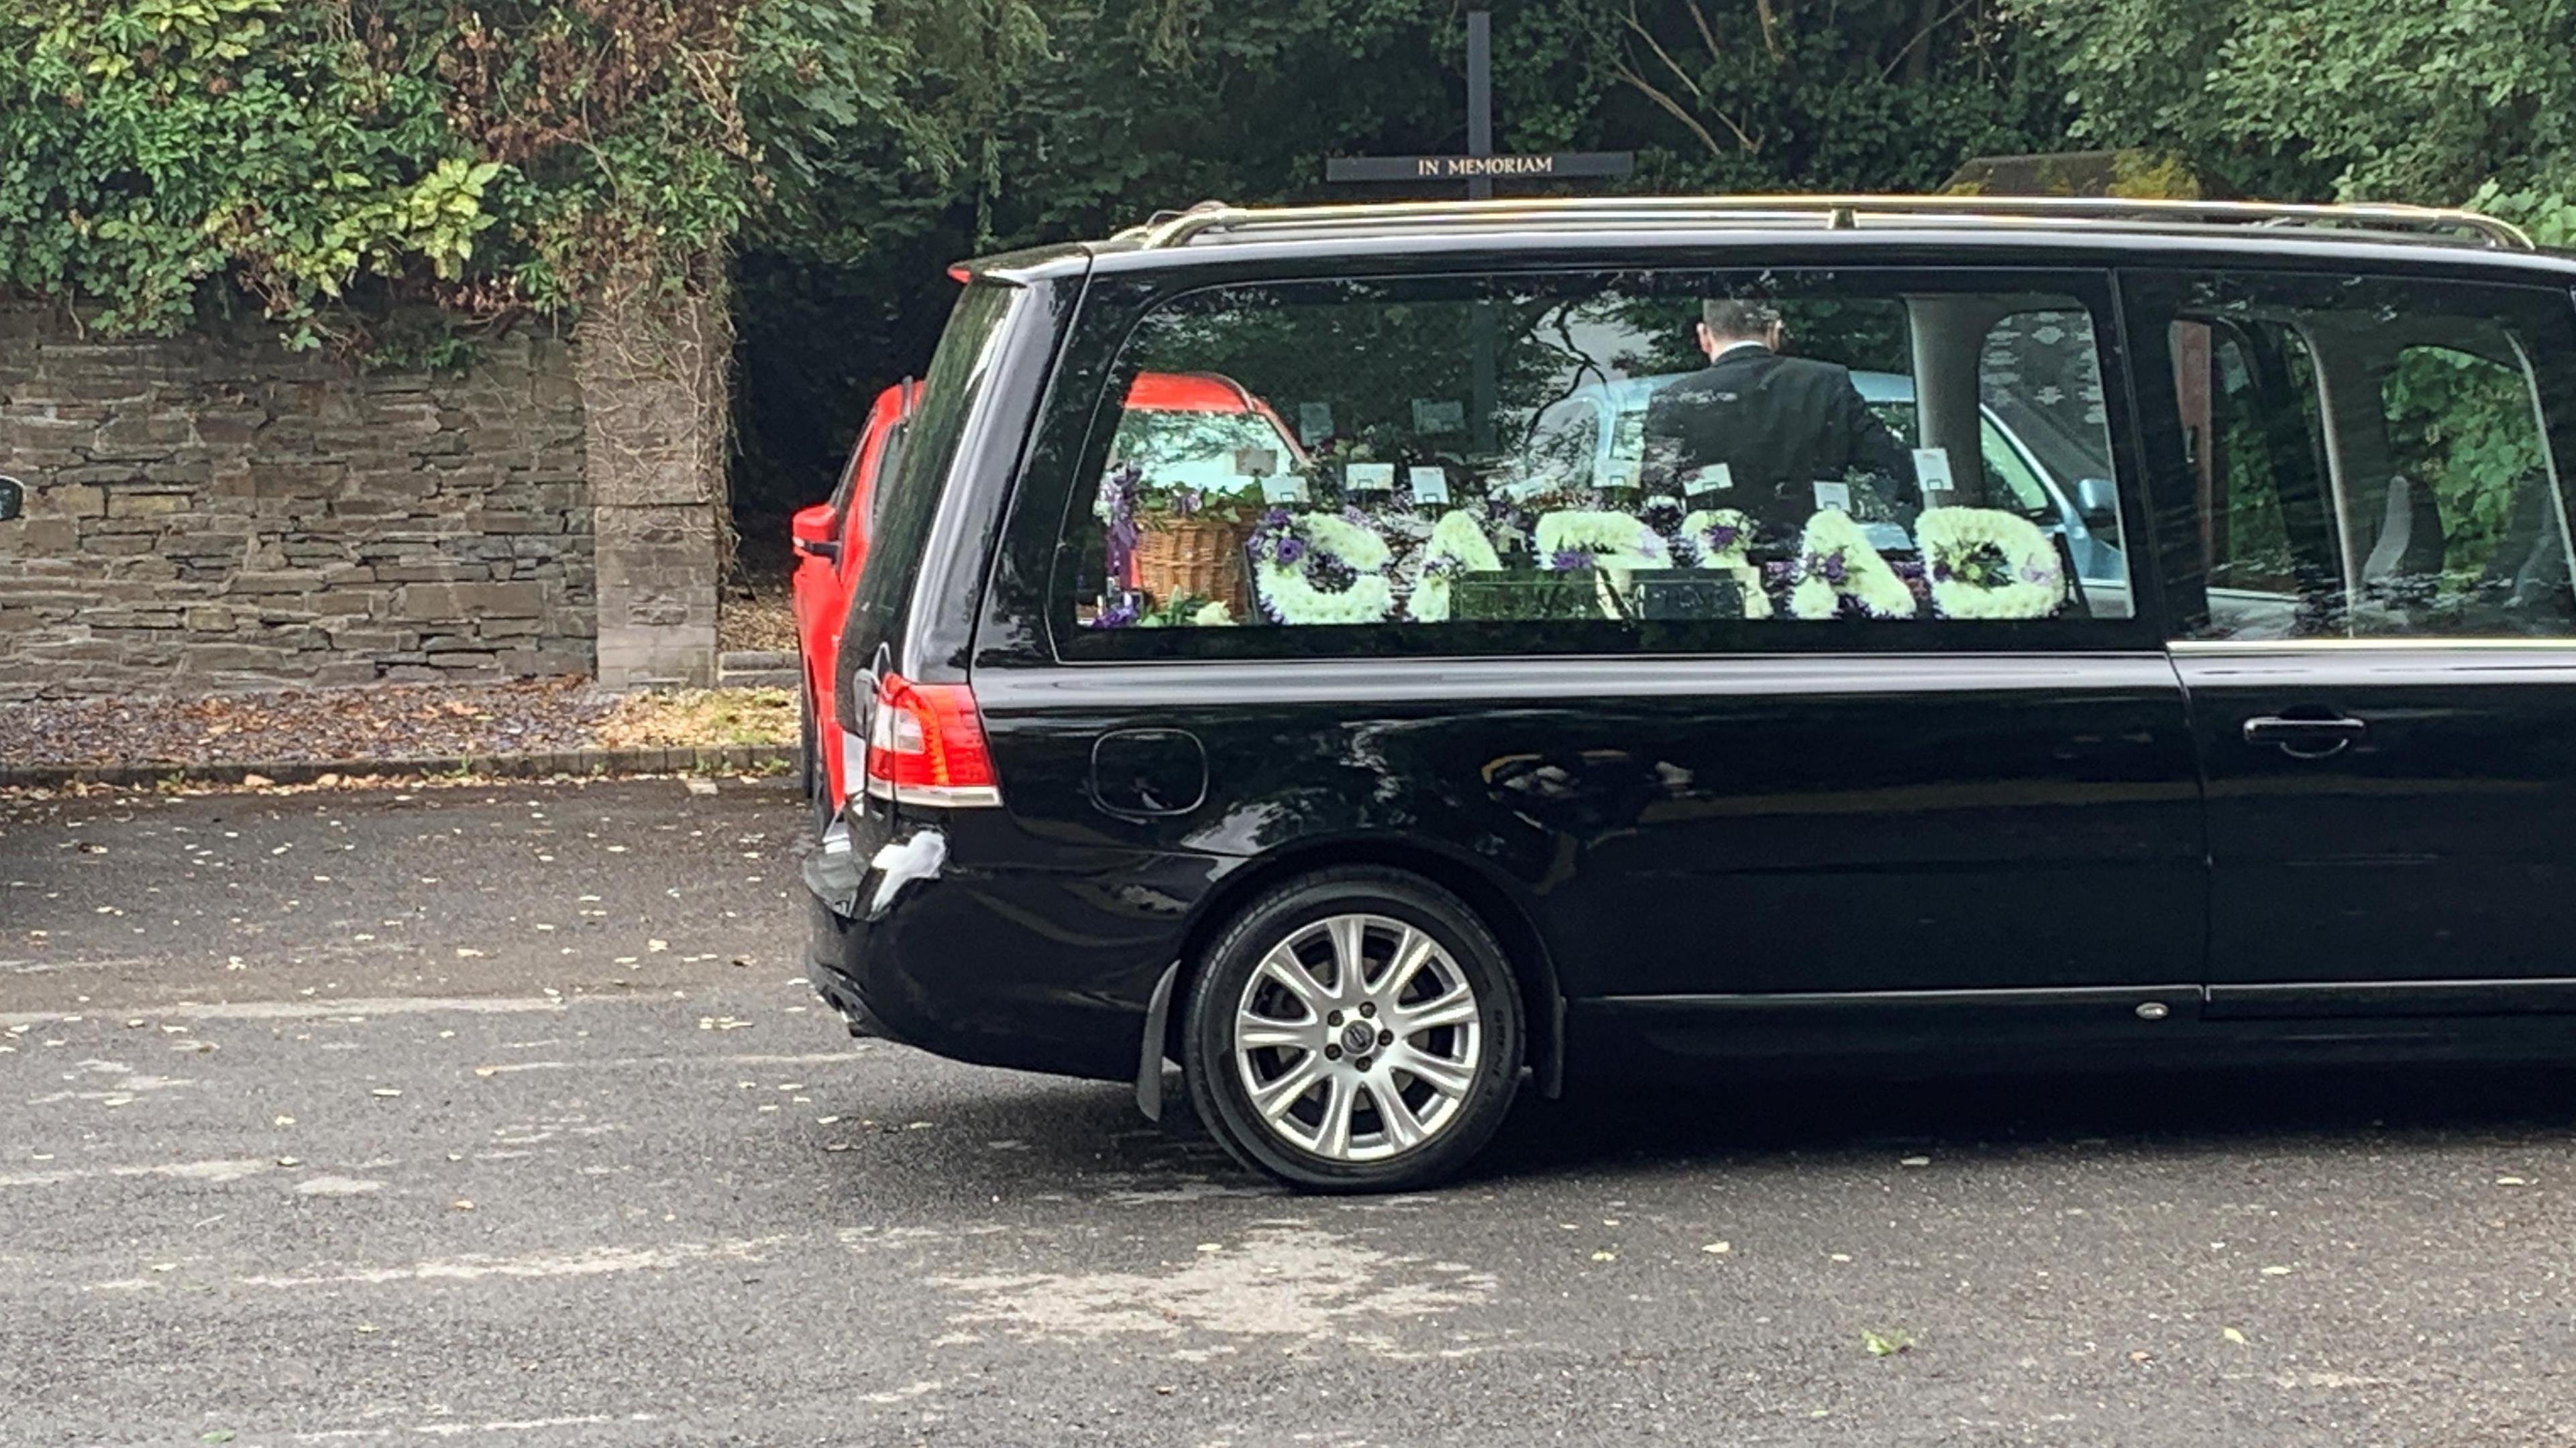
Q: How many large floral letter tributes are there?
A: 6